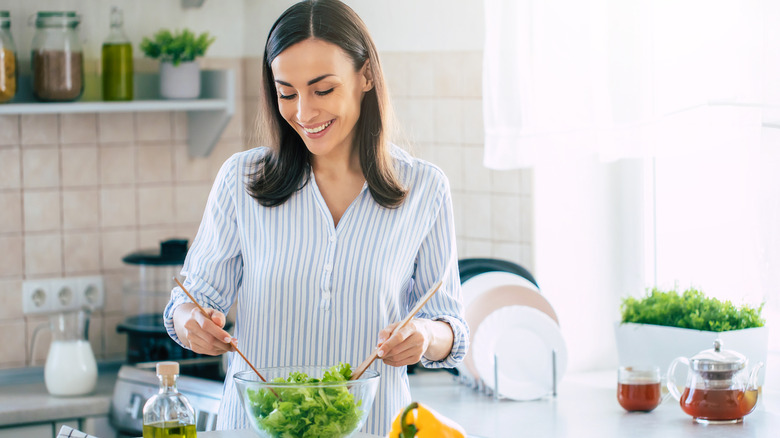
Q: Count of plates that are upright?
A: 4